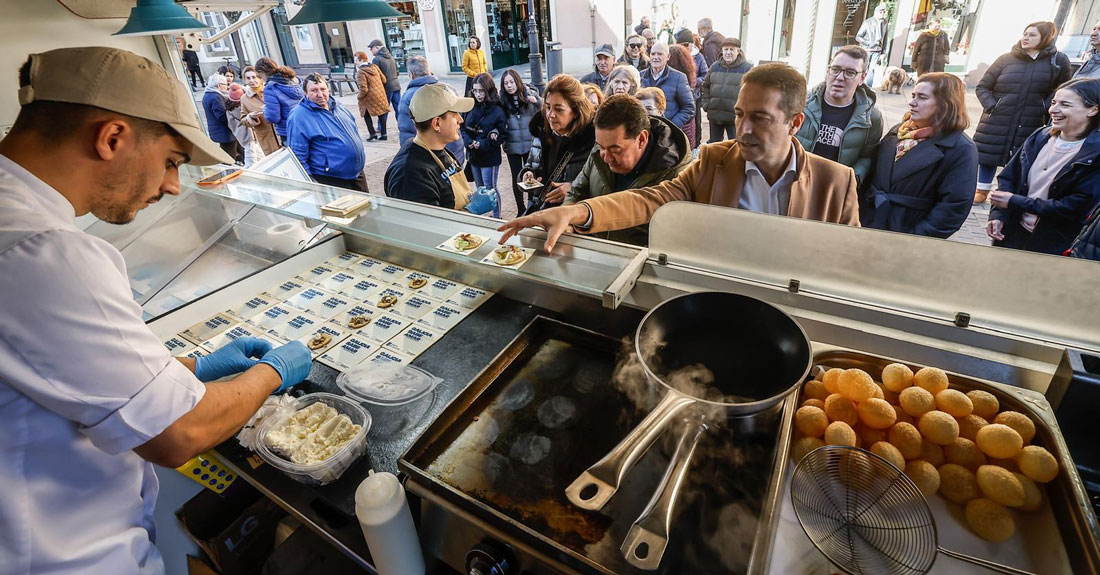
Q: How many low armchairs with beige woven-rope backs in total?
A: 0